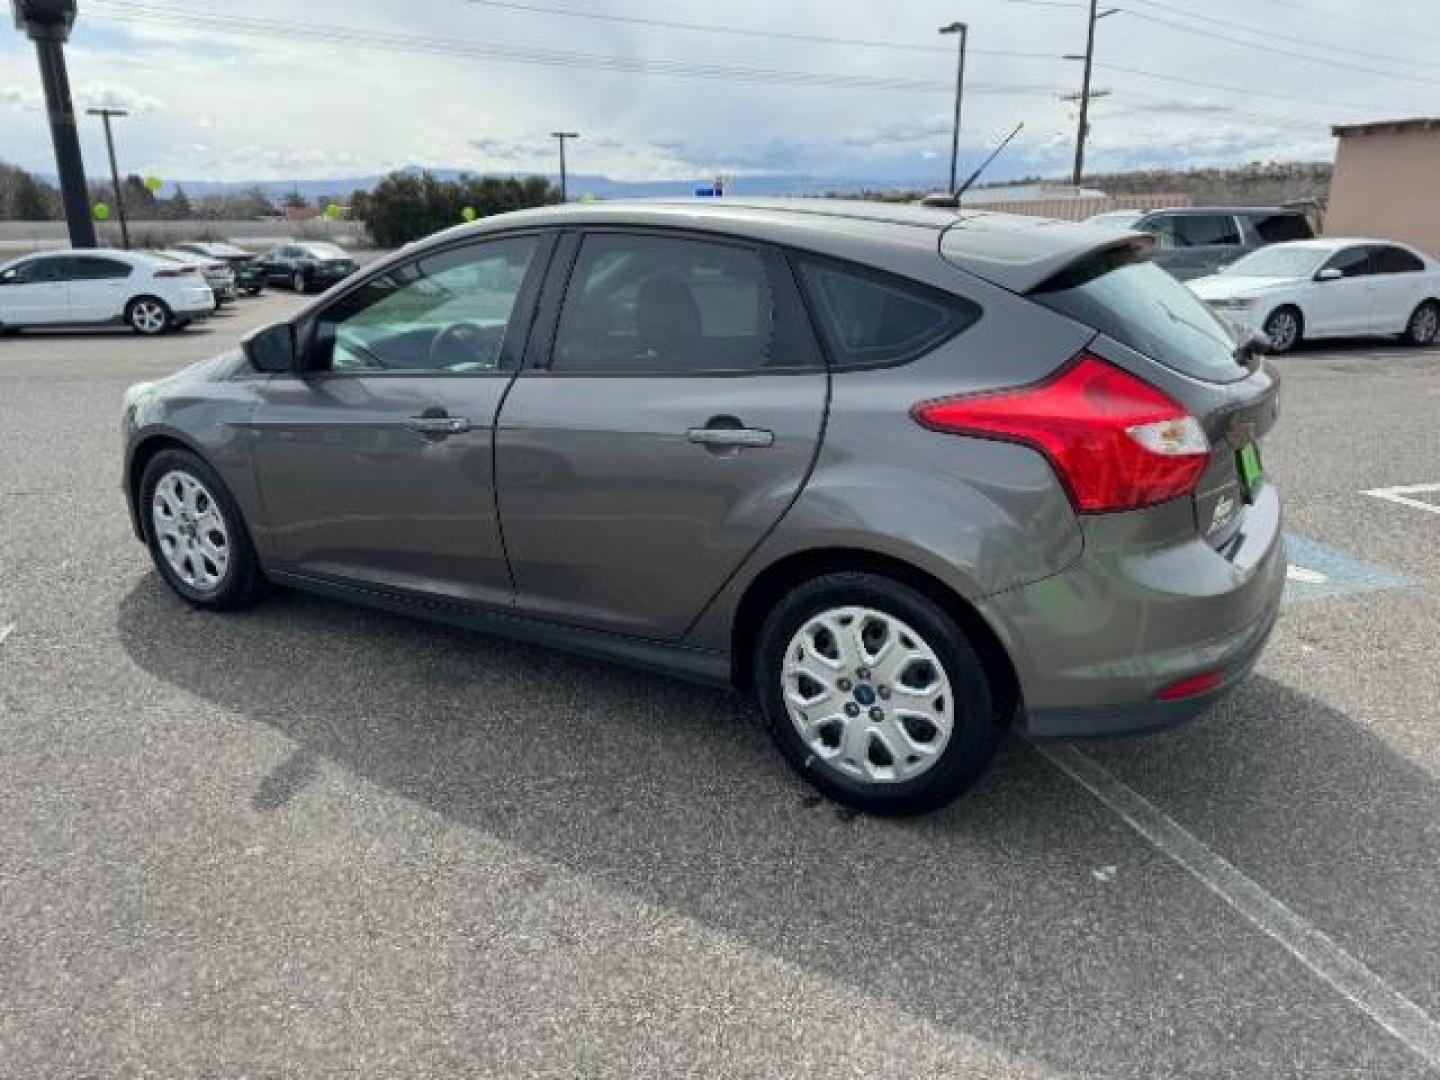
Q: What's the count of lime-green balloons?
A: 5